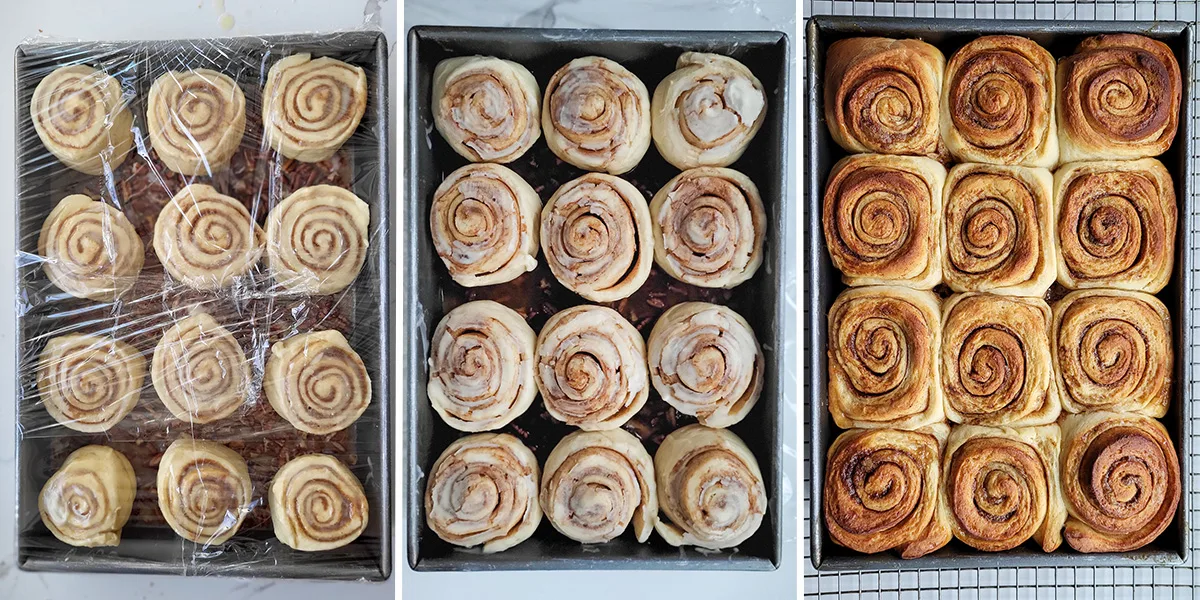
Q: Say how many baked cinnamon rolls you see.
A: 12